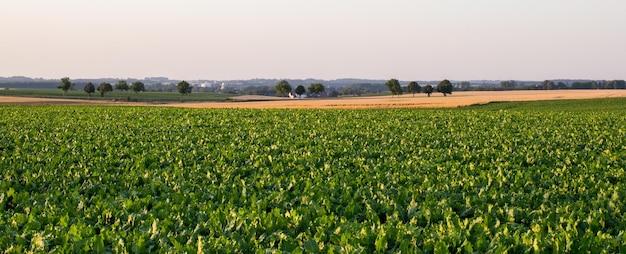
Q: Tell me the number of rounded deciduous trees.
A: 13